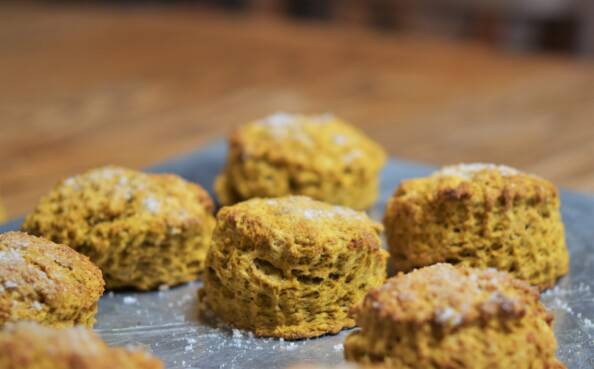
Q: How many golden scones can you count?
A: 7